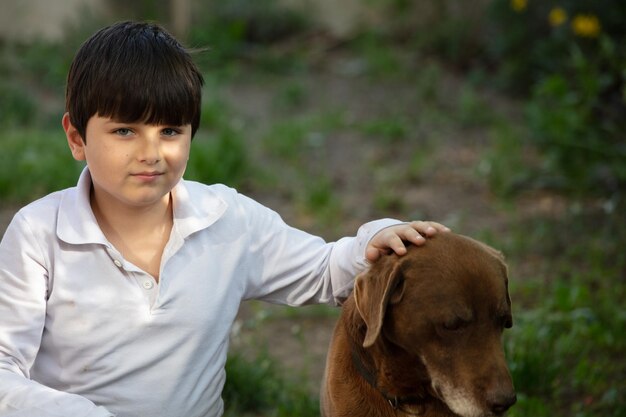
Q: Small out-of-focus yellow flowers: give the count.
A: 3